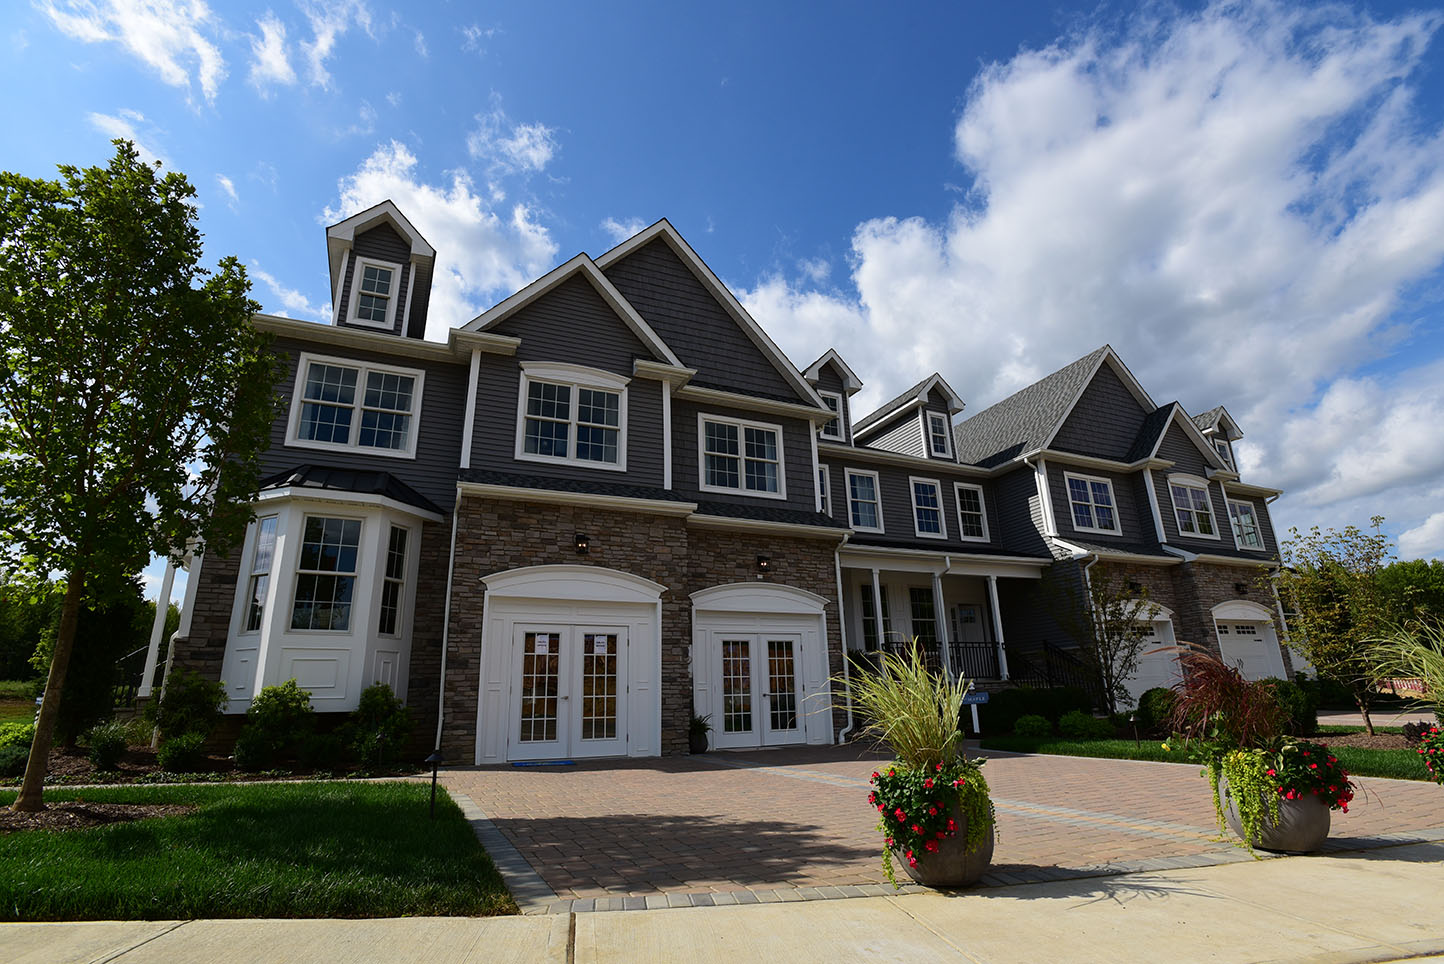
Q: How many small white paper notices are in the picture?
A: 2